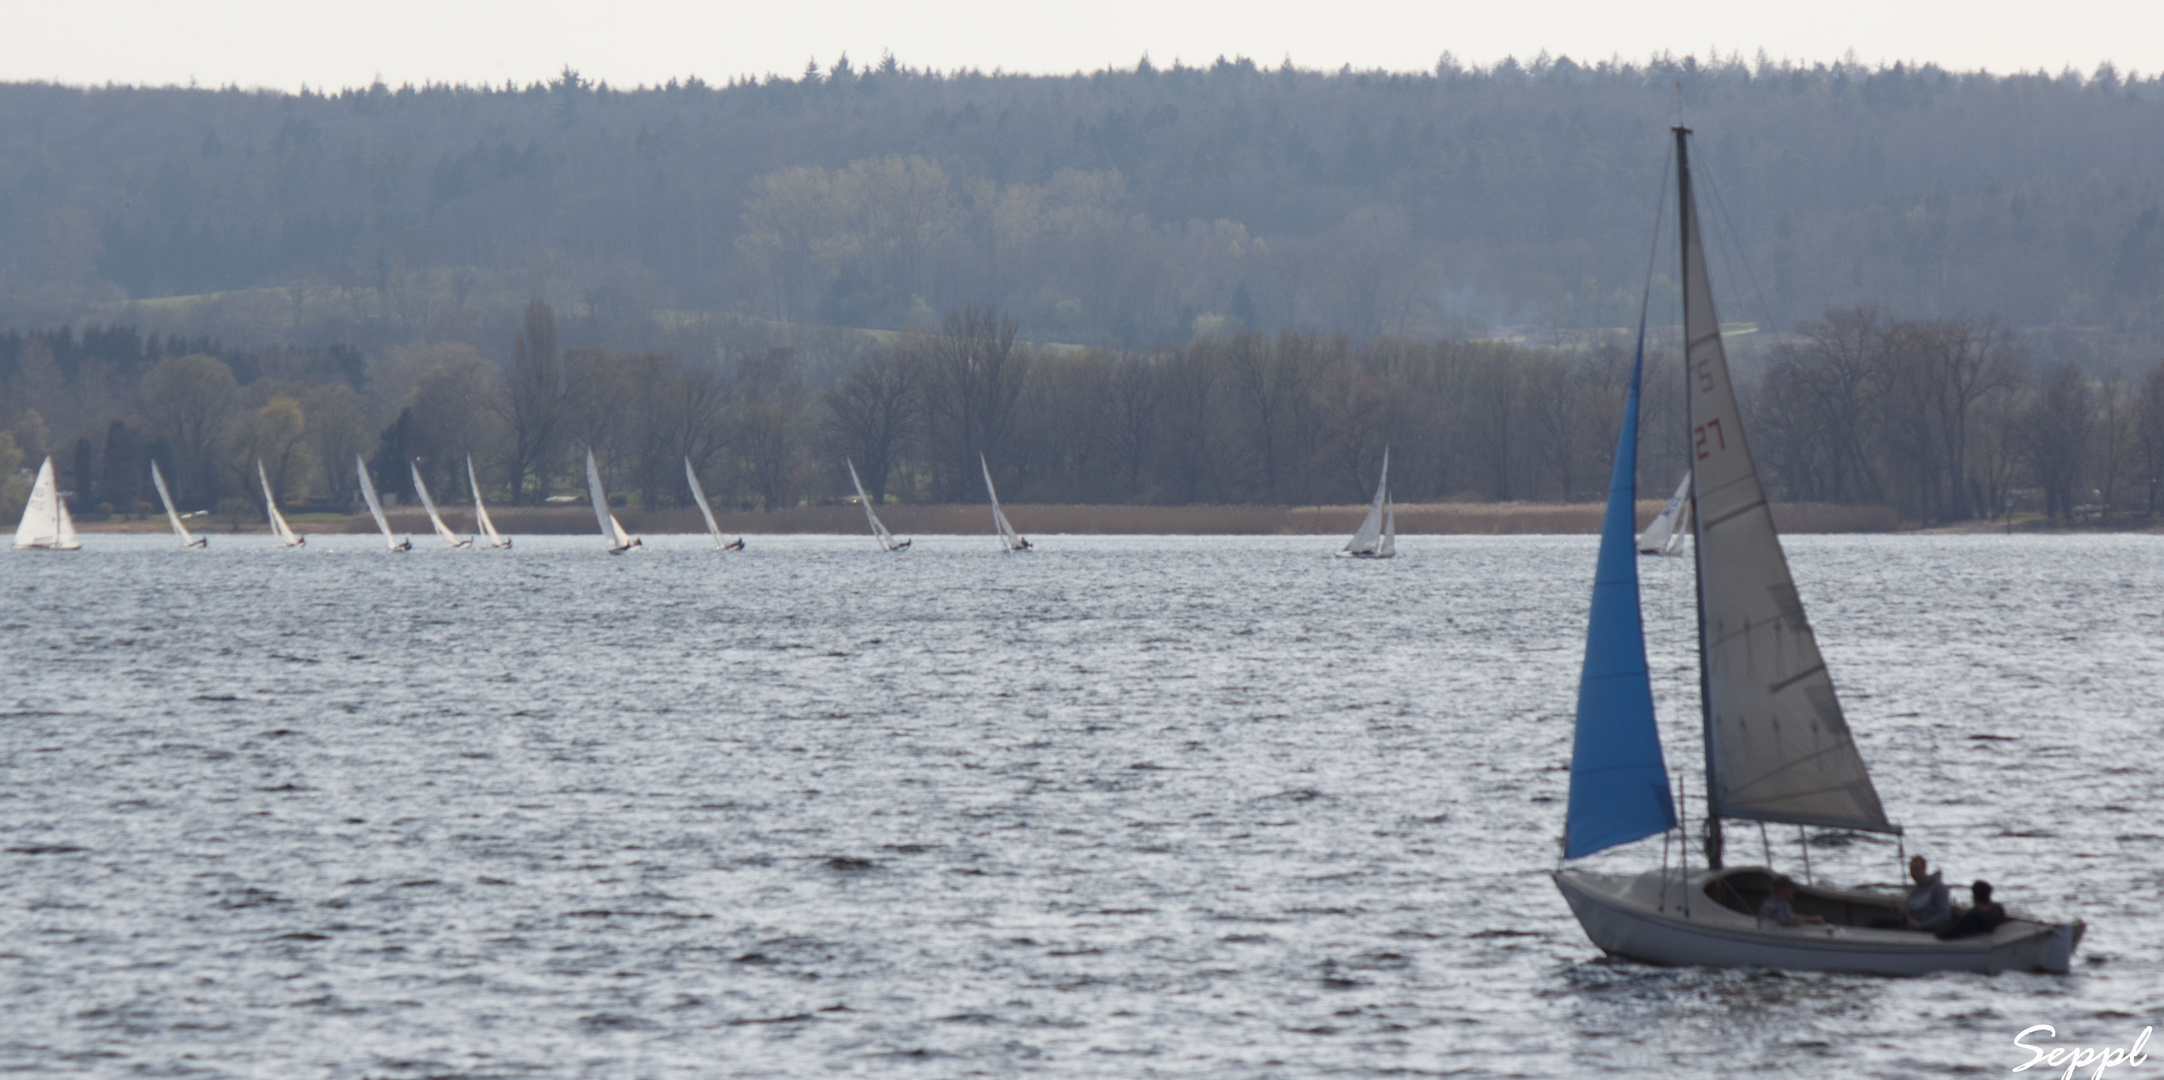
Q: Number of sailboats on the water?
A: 13